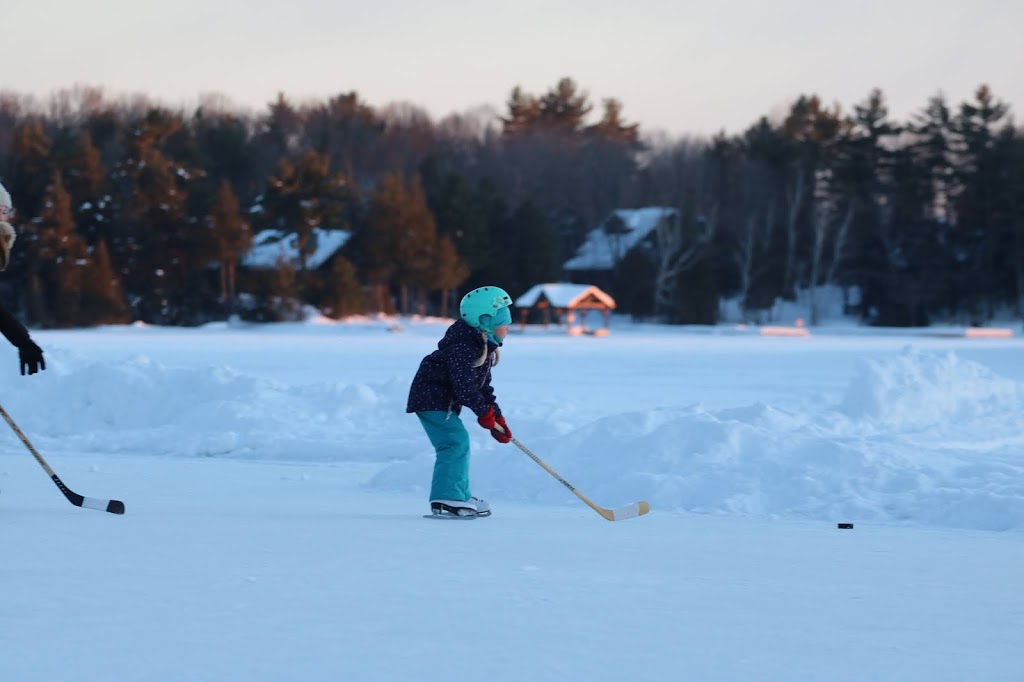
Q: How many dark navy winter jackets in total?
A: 1